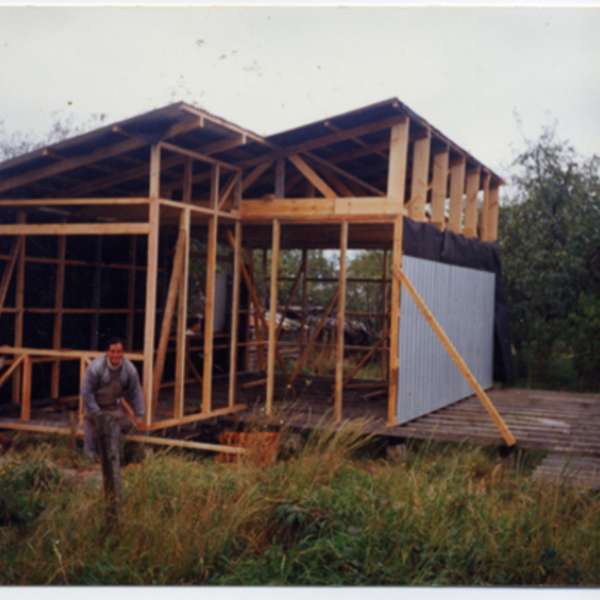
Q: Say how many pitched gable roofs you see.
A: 2